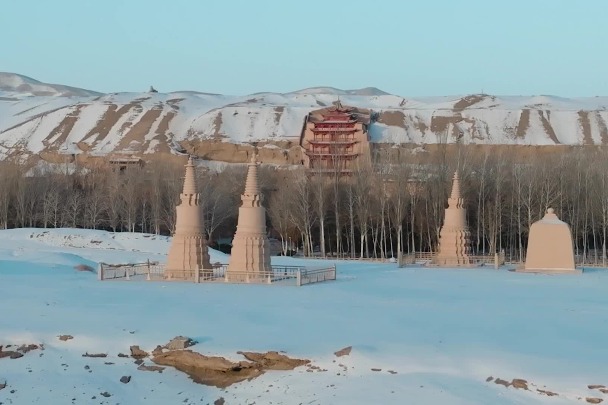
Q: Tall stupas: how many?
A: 3